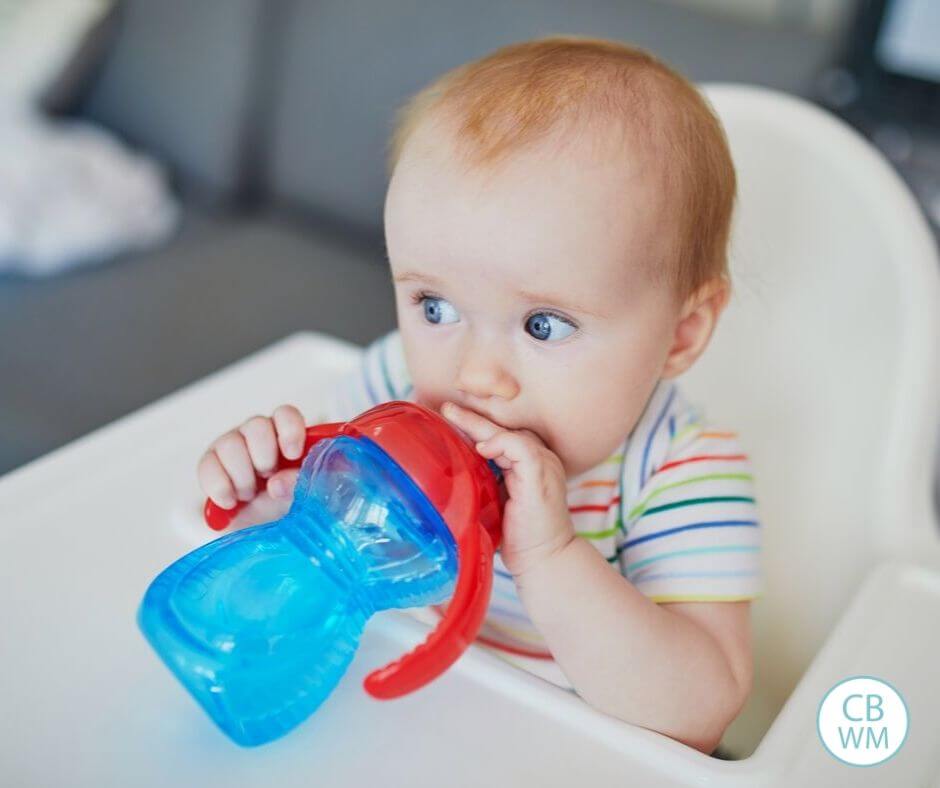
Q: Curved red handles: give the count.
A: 2